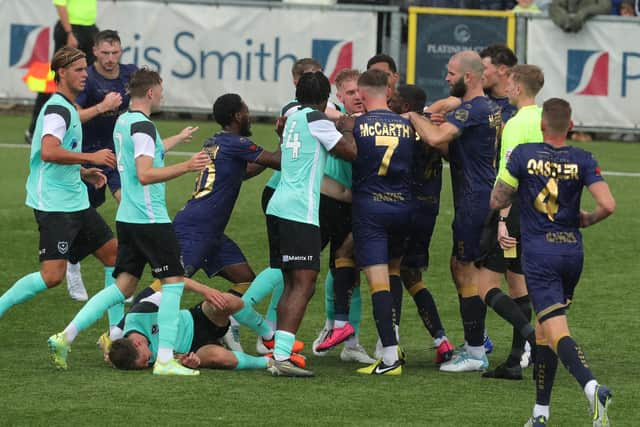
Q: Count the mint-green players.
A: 6